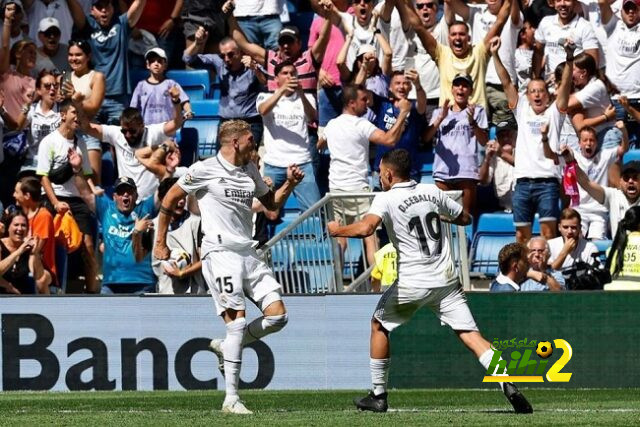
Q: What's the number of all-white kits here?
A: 2